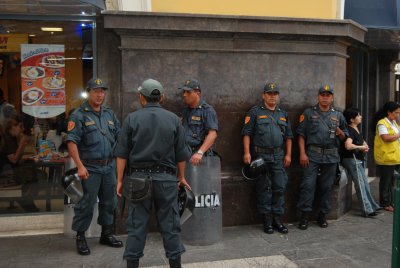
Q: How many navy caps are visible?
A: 4